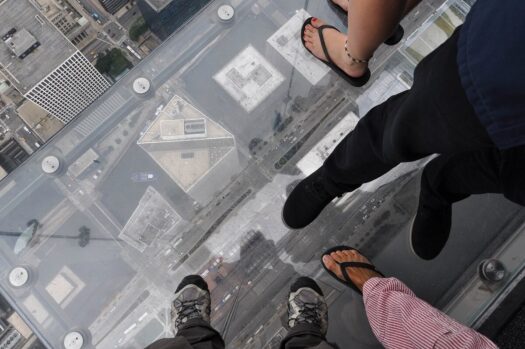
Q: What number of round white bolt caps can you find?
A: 5